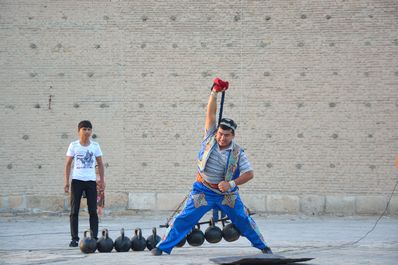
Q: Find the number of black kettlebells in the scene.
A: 9